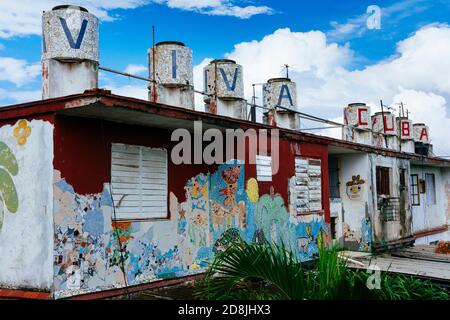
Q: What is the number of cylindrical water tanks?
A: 8